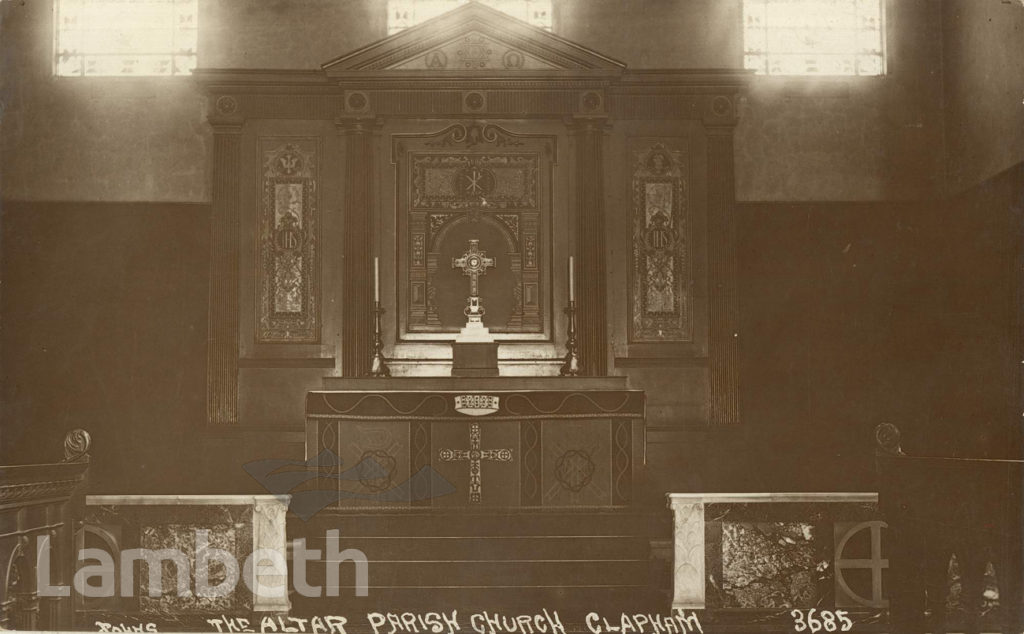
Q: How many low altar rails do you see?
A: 2